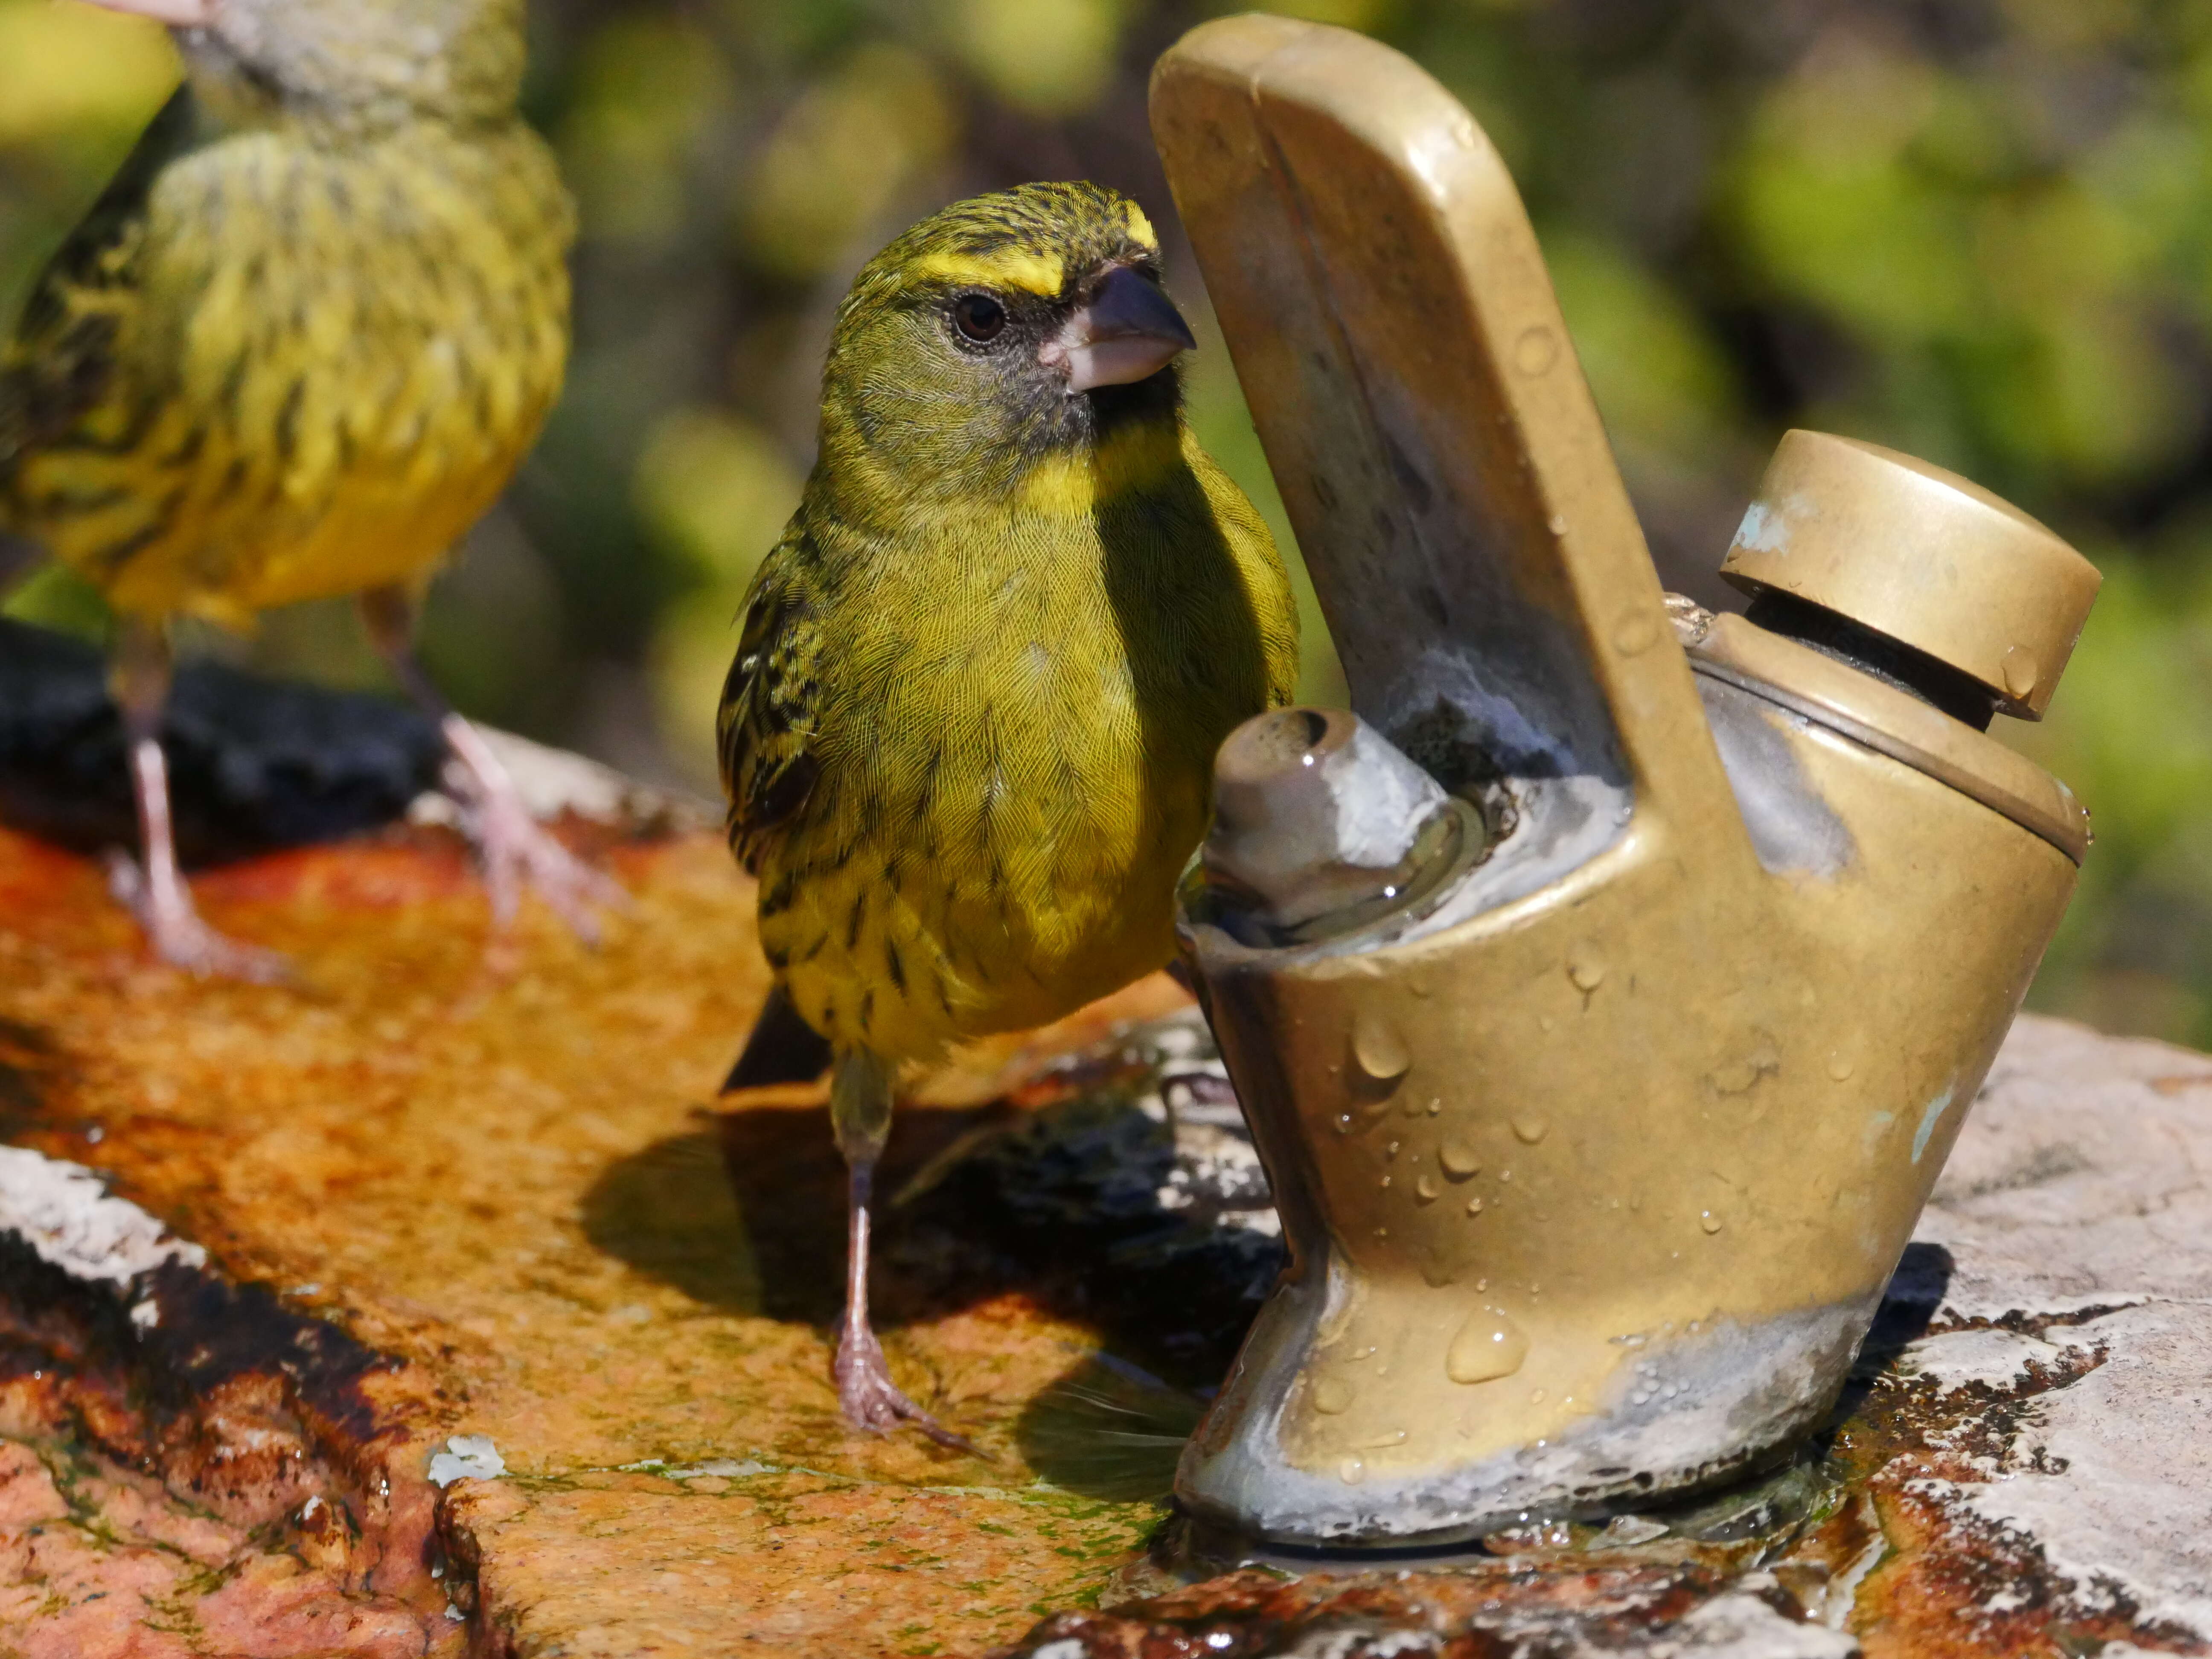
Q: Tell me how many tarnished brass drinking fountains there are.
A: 1